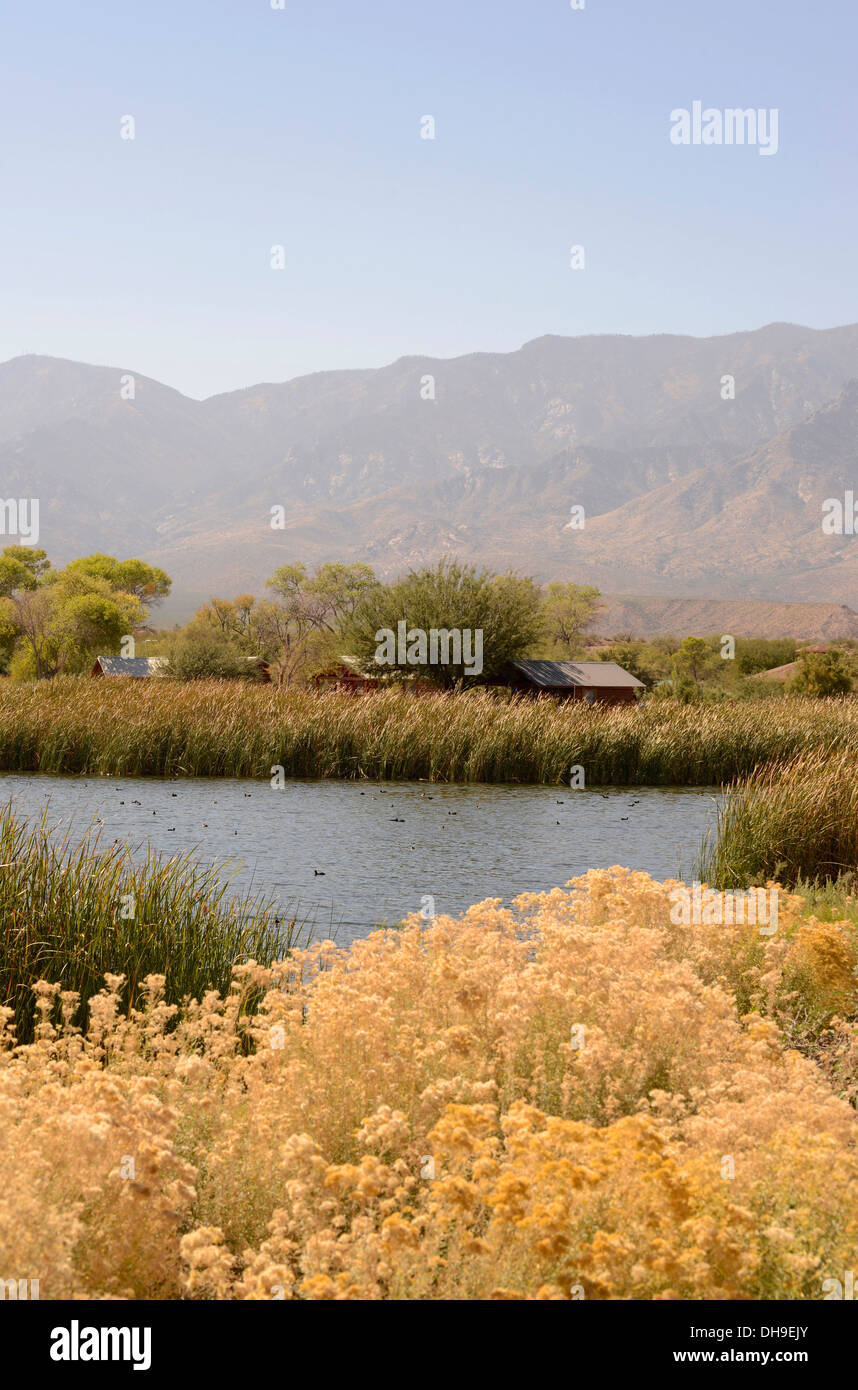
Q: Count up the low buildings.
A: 3